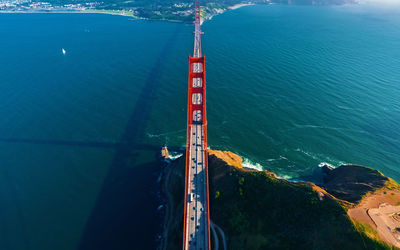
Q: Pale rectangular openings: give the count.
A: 4